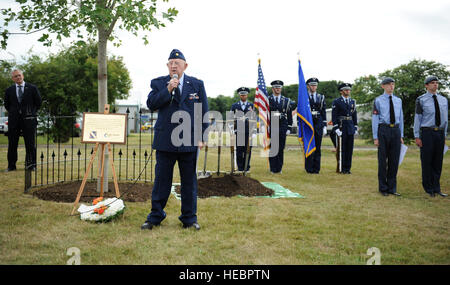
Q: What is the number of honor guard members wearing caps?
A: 4